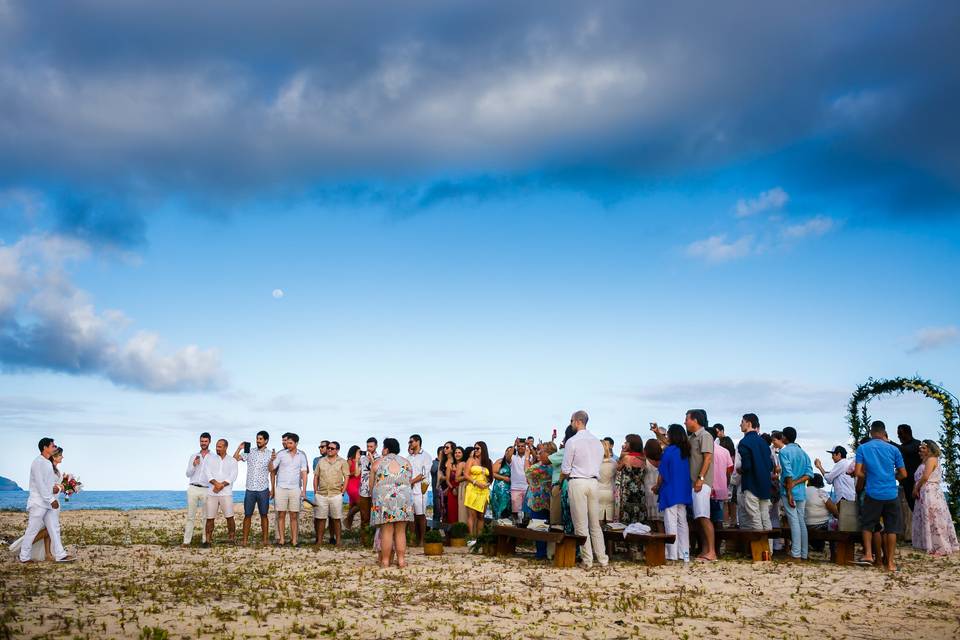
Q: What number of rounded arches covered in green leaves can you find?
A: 1